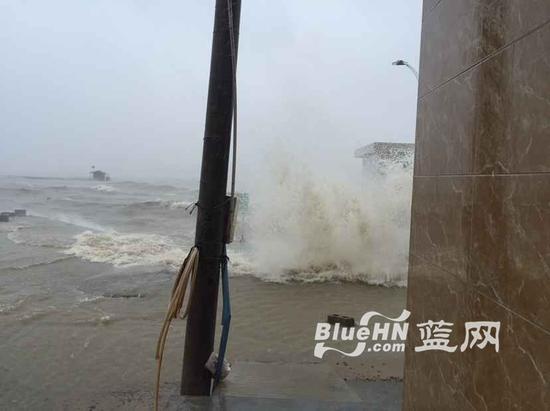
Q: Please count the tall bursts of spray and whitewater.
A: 1